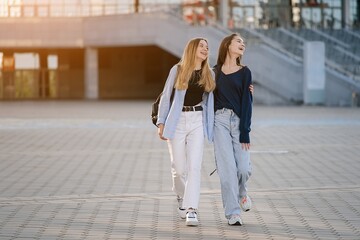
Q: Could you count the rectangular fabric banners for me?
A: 0